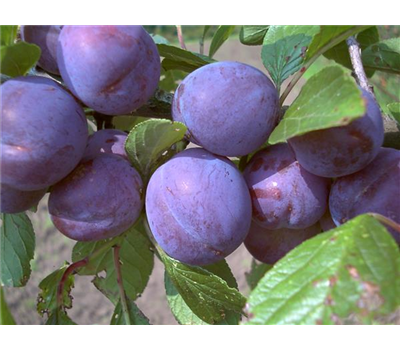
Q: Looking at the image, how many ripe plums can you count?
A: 12